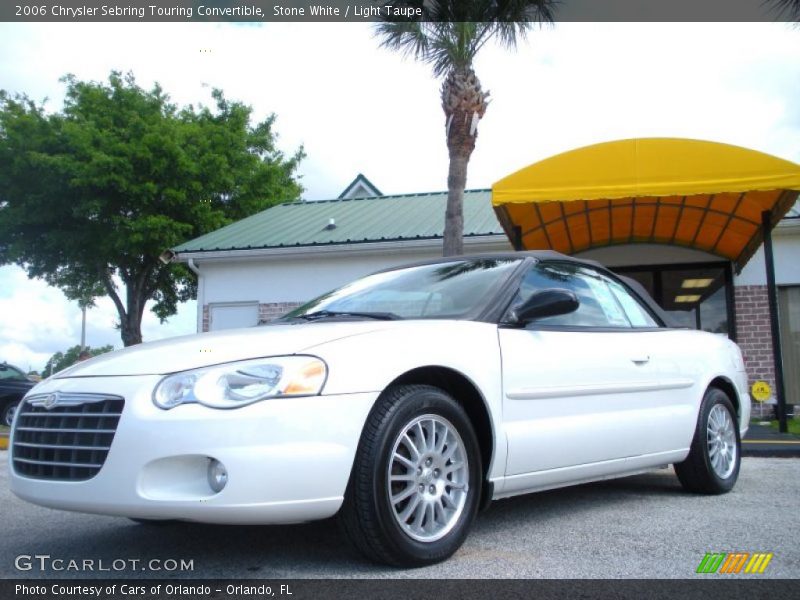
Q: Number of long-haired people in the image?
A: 0